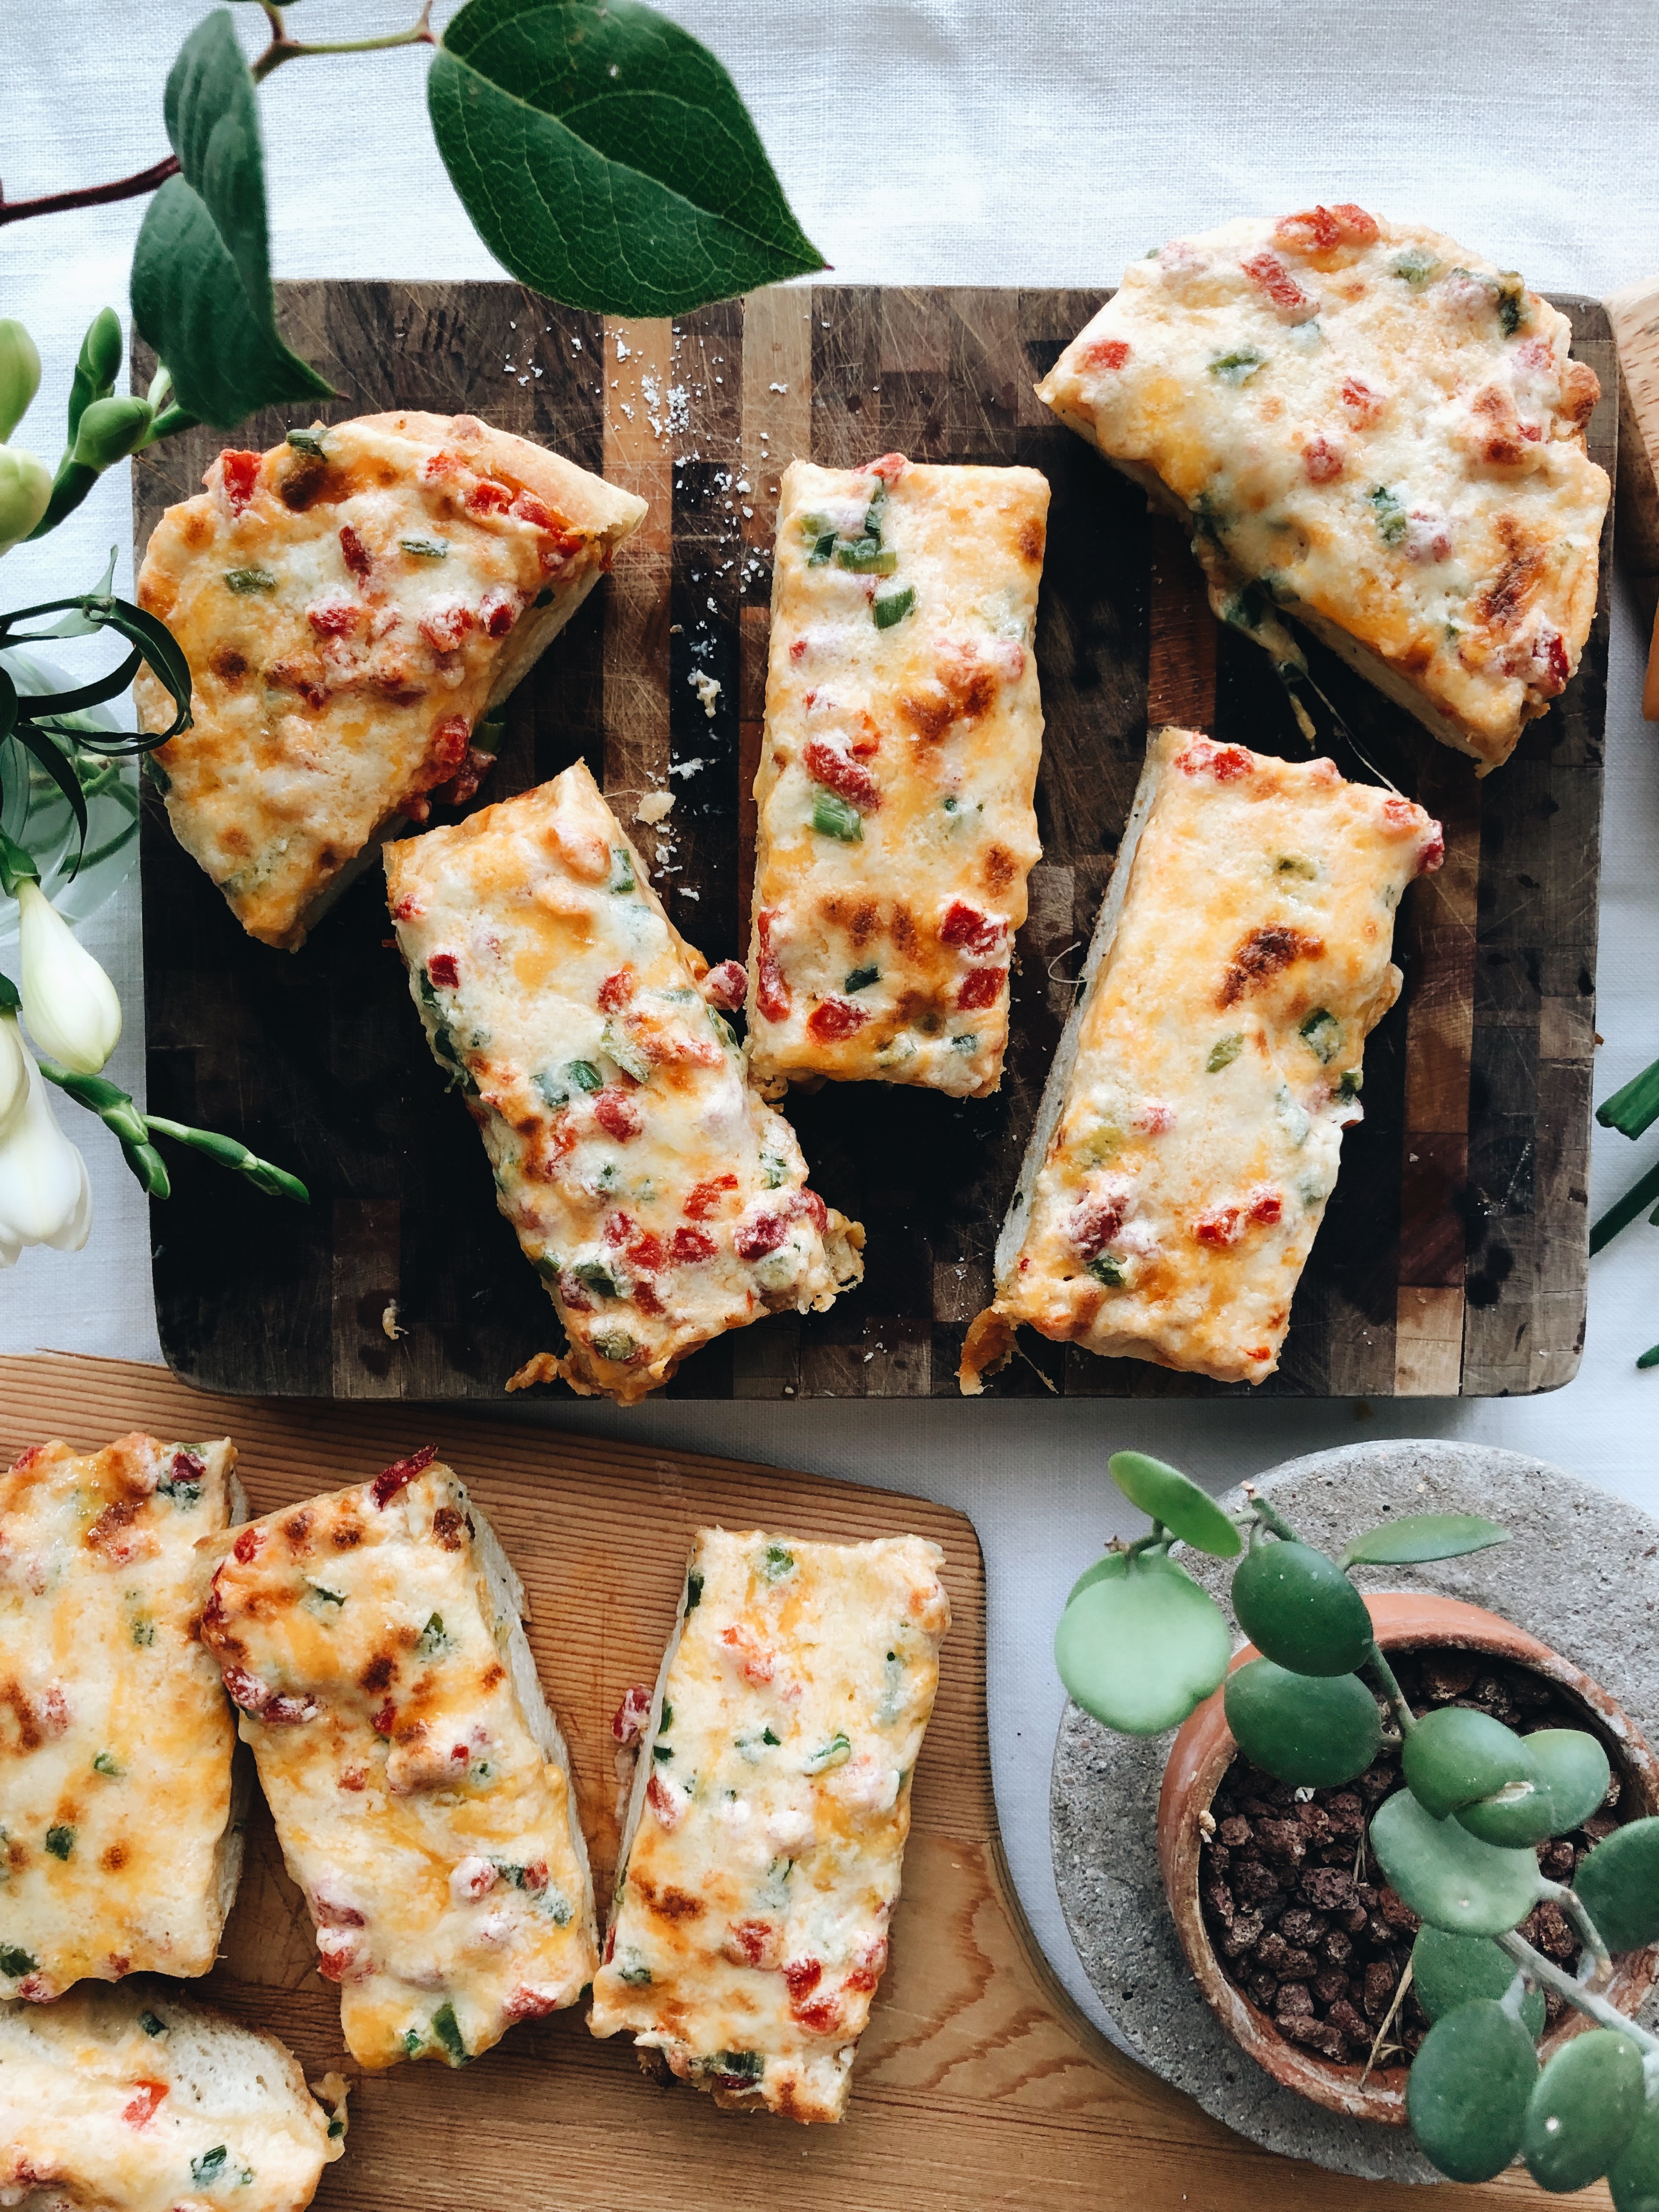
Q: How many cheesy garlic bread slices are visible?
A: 9